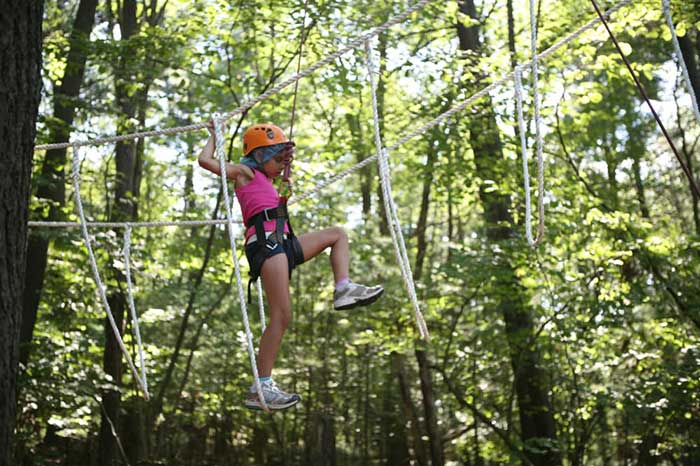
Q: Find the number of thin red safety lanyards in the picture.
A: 2